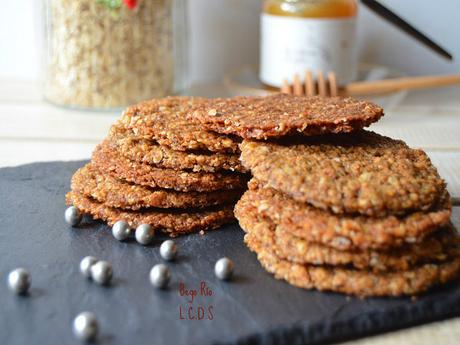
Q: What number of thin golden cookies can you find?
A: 10